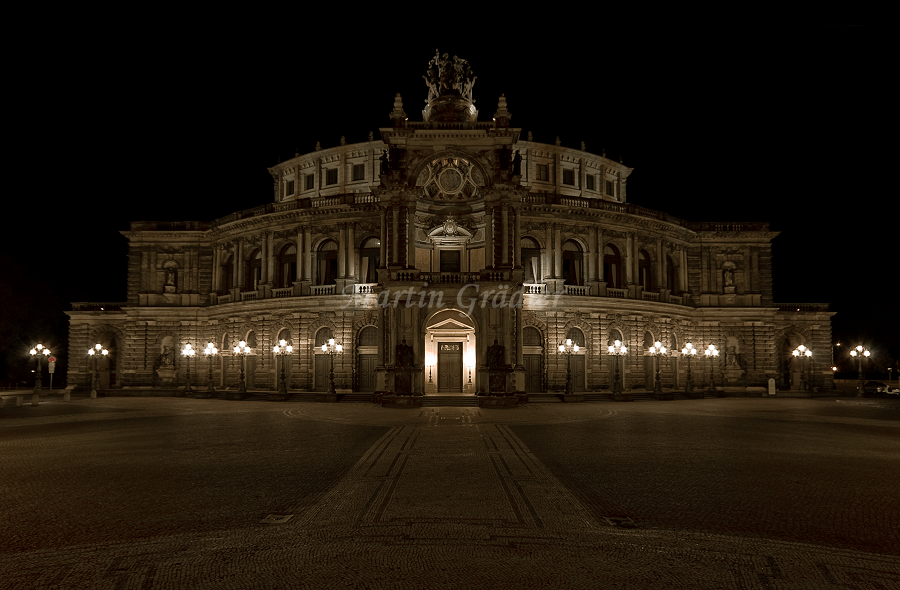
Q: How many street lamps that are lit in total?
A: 14